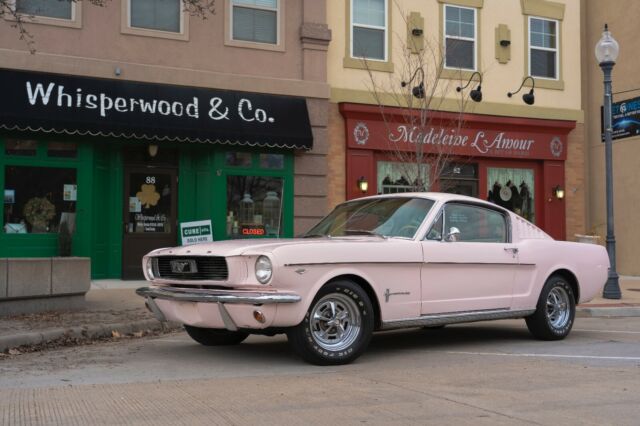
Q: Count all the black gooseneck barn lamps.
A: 3